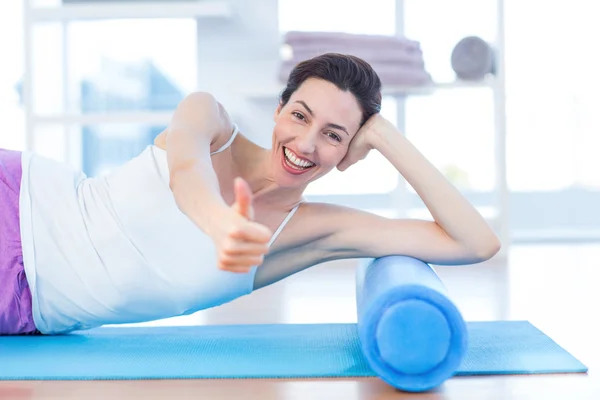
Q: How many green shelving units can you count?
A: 0